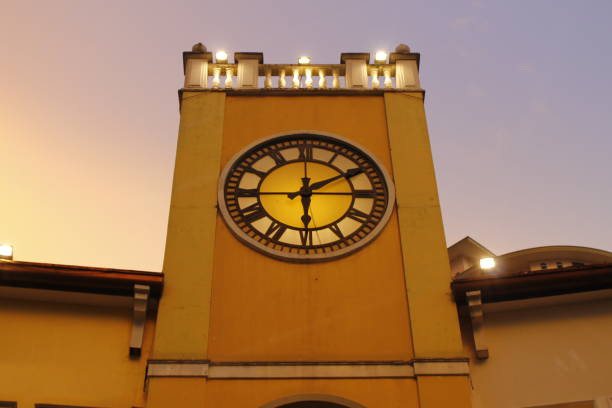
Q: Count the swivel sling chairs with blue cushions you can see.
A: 0